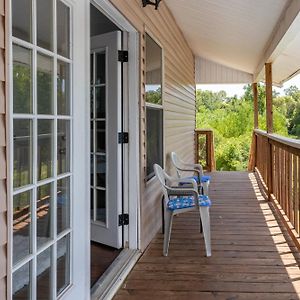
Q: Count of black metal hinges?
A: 3